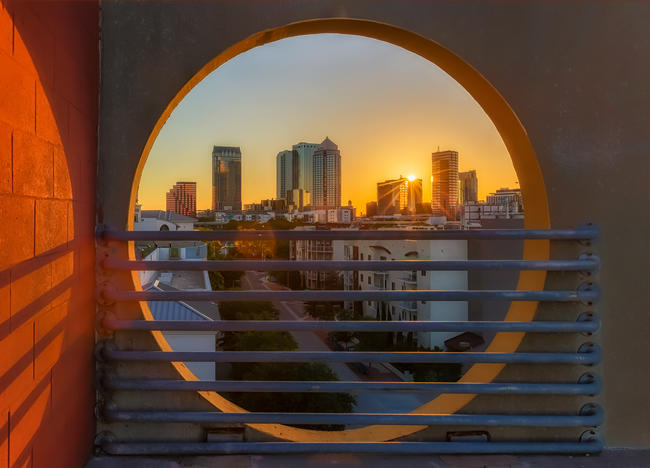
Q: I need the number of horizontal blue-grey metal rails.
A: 8